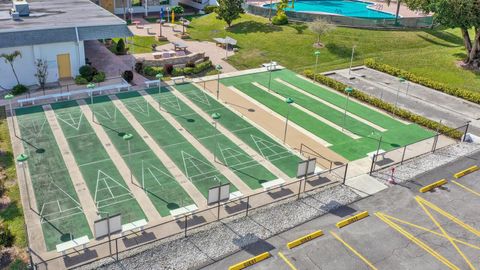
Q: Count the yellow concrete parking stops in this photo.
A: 5